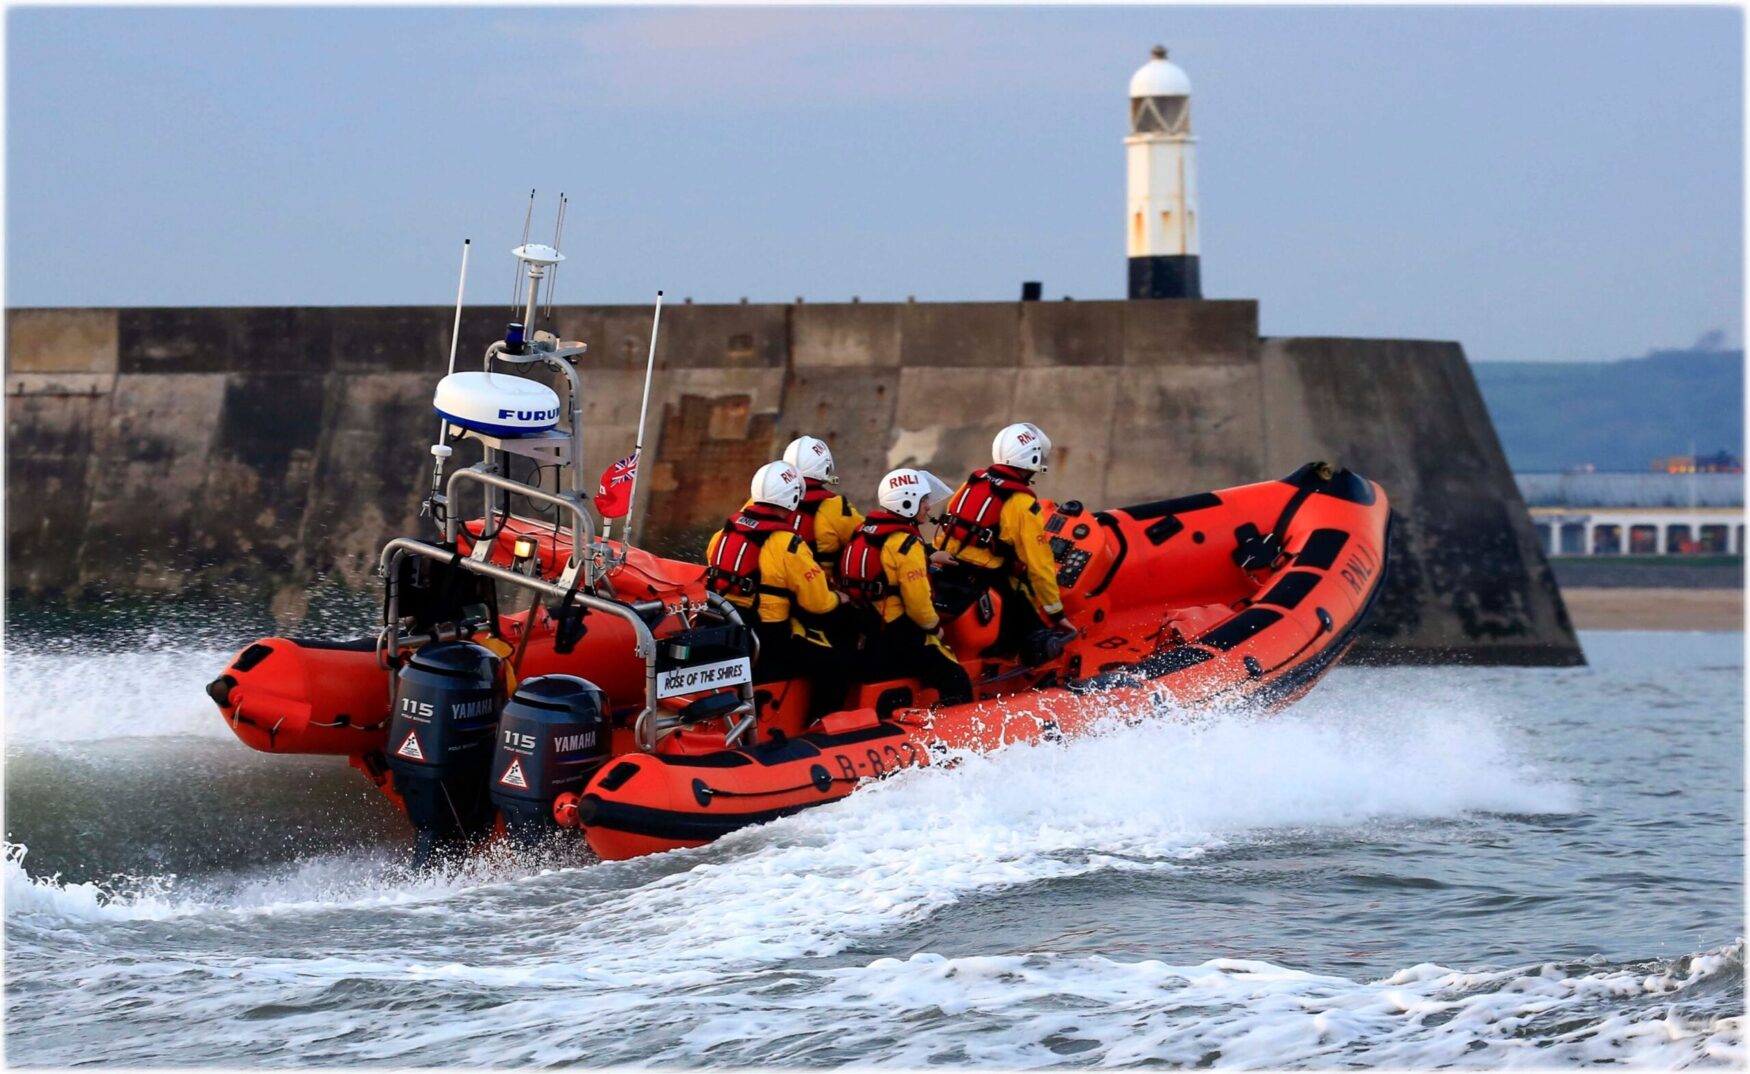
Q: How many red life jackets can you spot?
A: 4